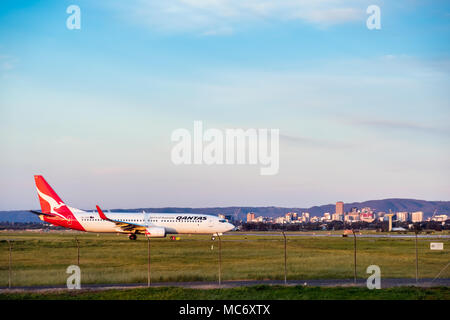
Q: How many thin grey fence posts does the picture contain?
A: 7